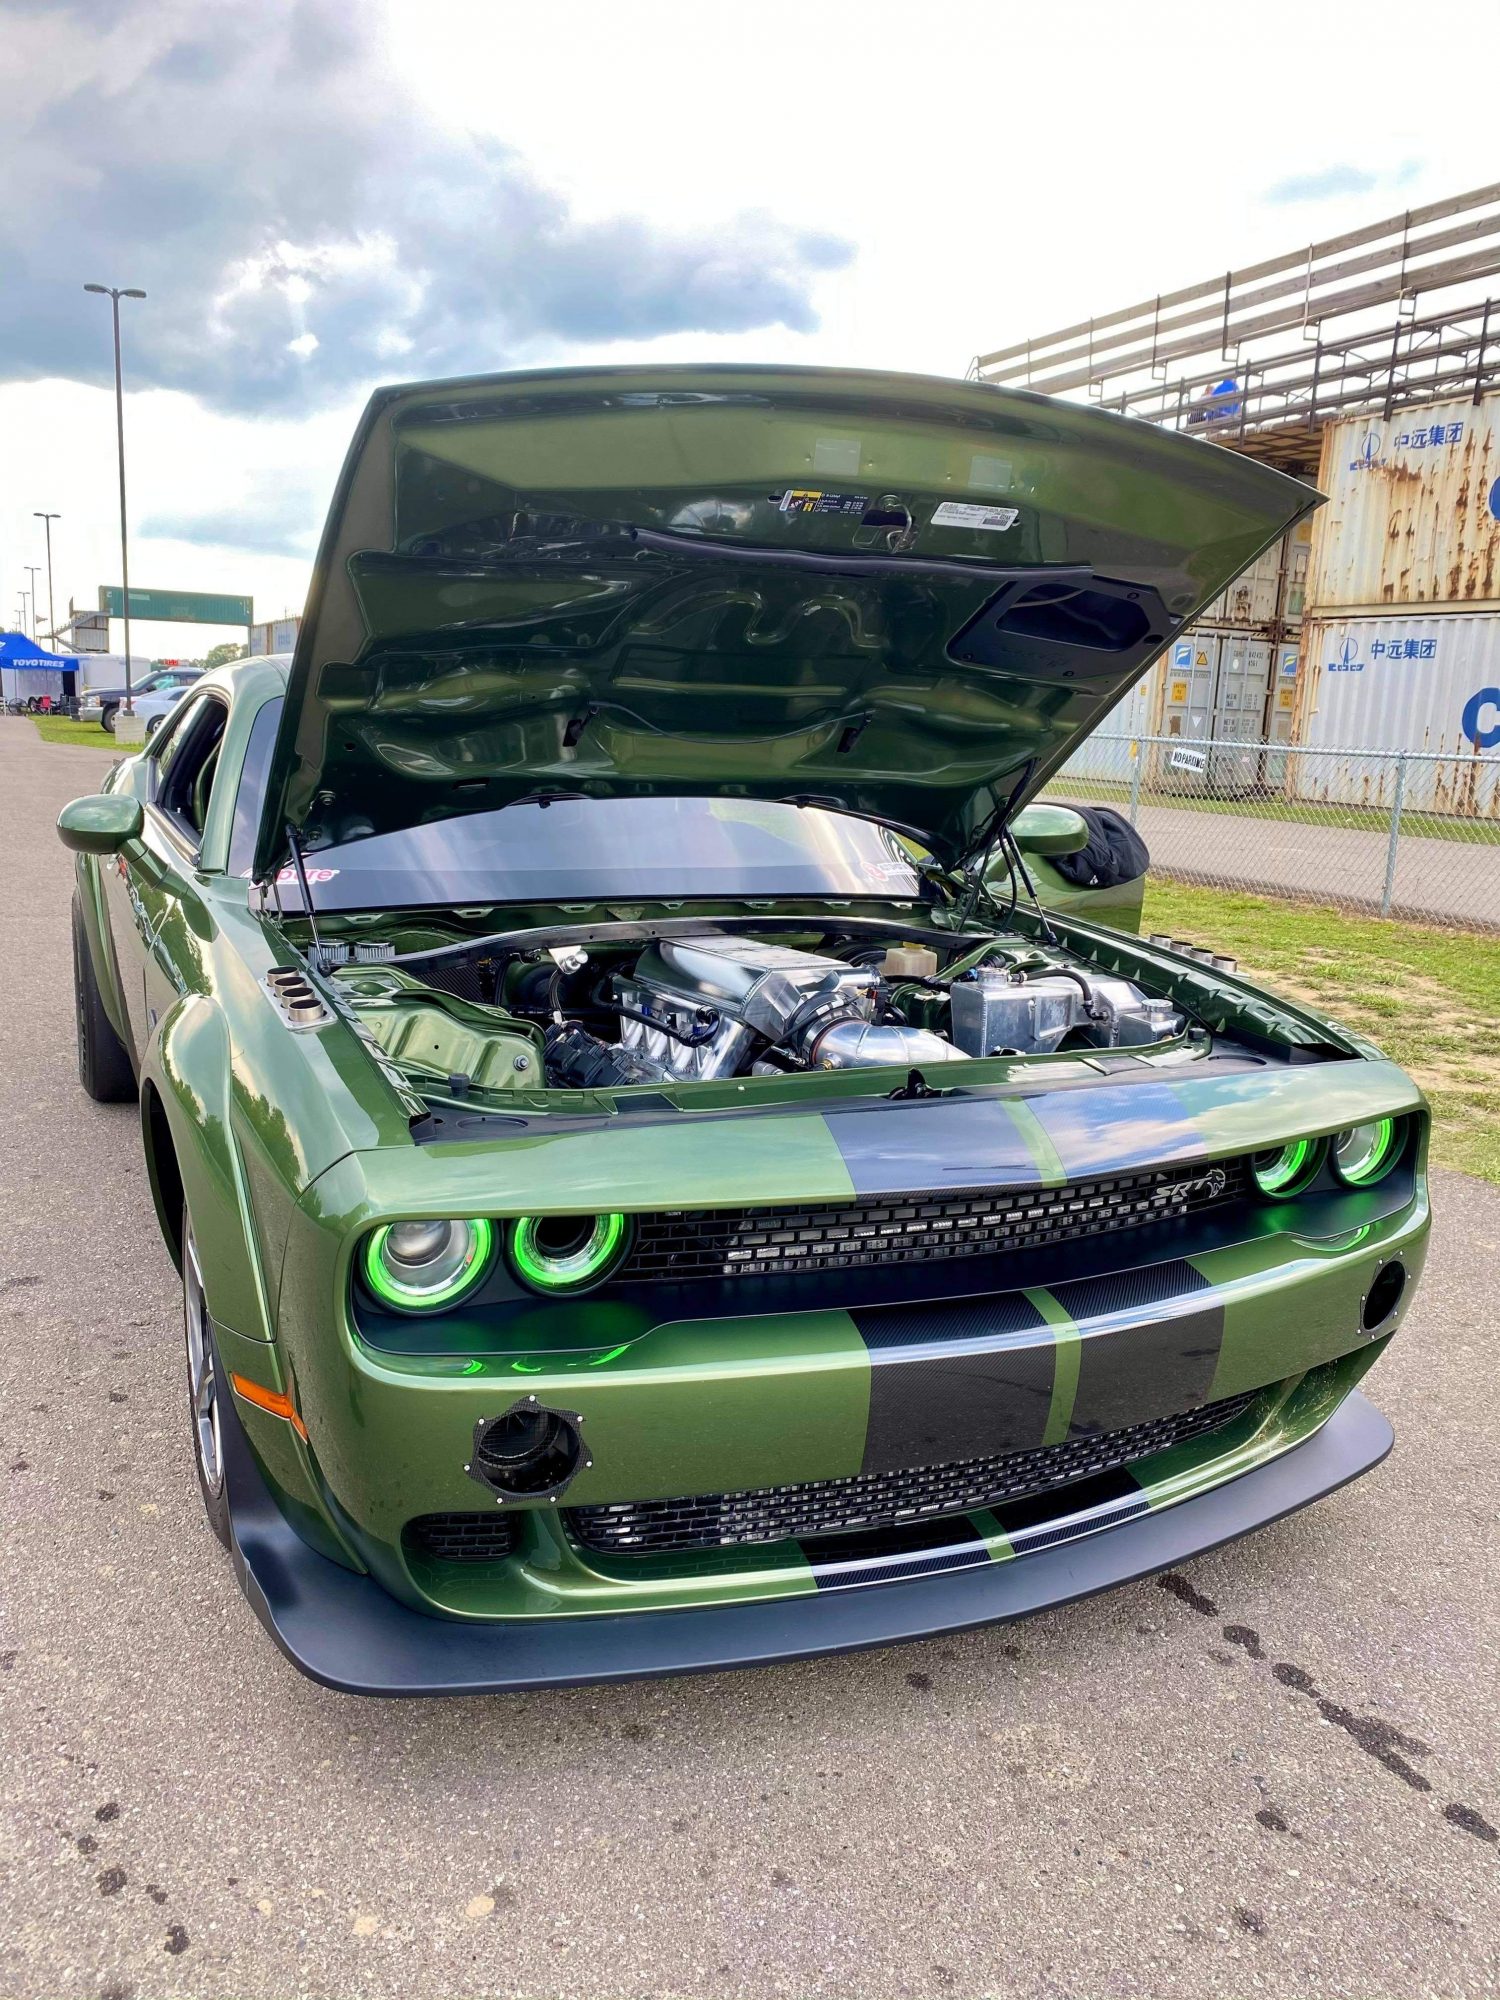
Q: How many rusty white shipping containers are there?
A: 2